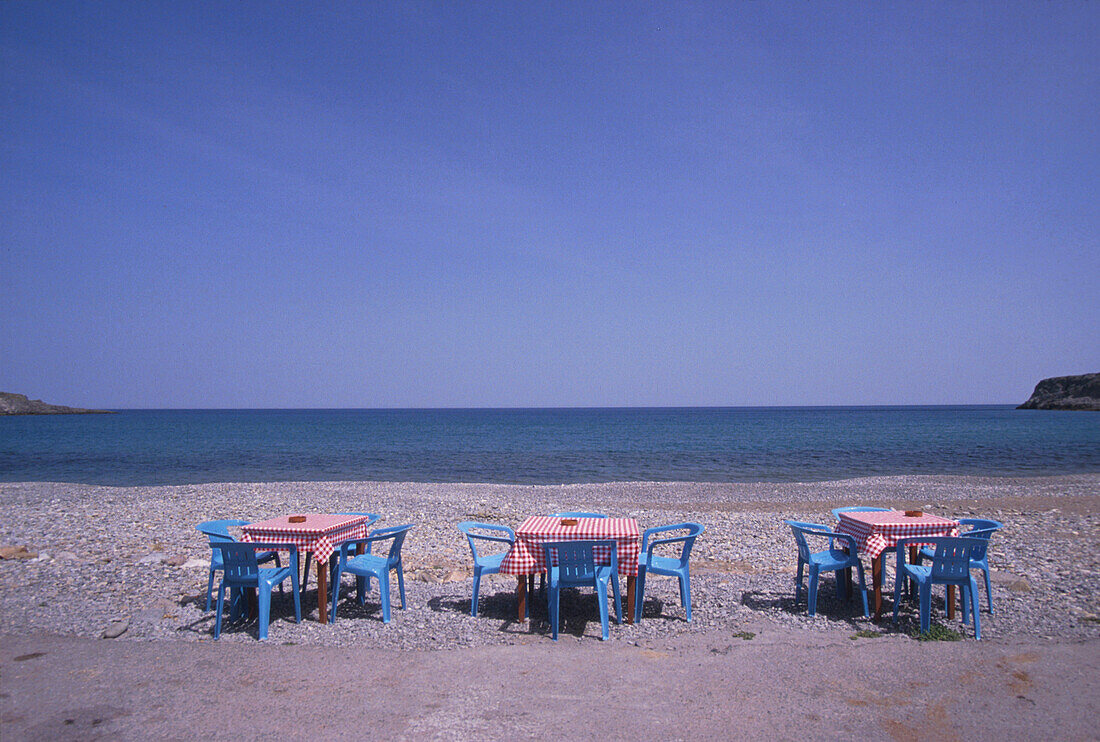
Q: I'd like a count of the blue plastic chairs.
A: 12